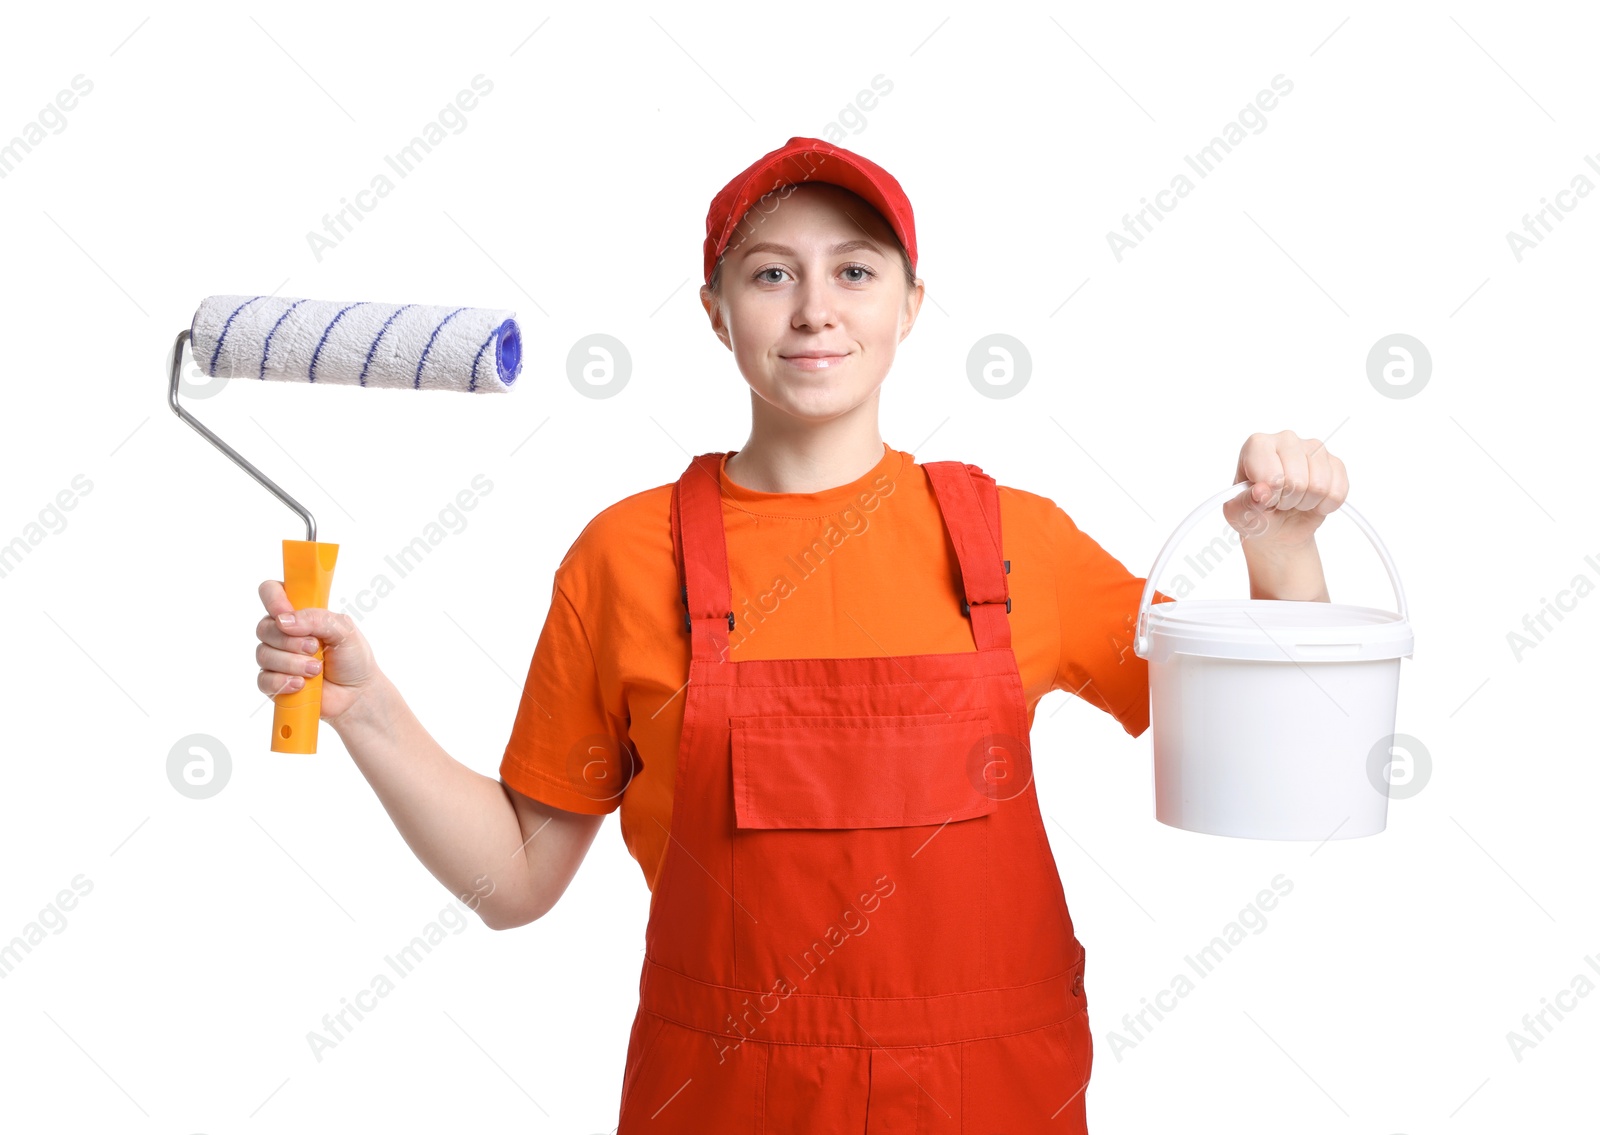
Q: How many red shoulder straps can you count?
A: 2